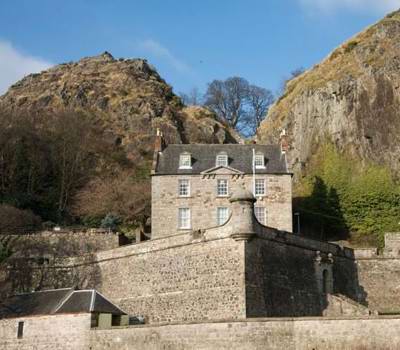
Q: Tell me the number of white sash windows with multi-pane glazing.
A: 9